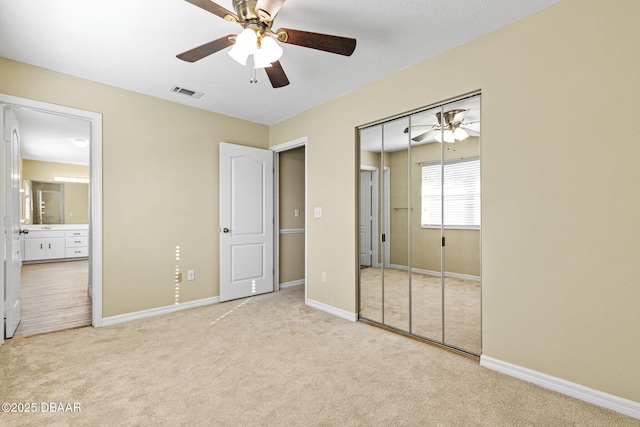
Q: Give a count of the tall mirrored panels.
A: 4